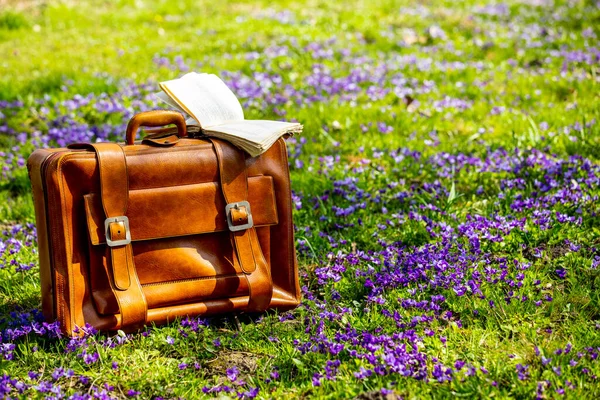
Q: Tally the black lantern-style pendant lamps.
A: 0